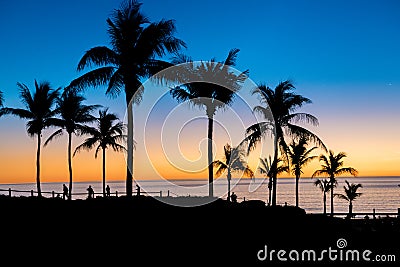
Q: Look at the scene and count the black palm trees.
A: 12